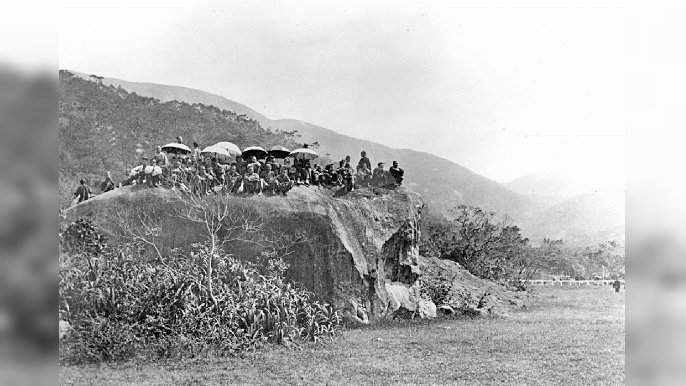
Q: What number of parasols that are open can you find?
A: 6